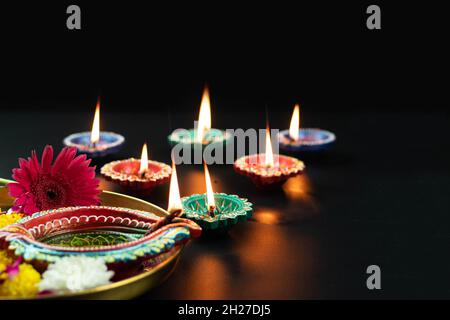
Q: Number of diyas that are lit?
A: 7